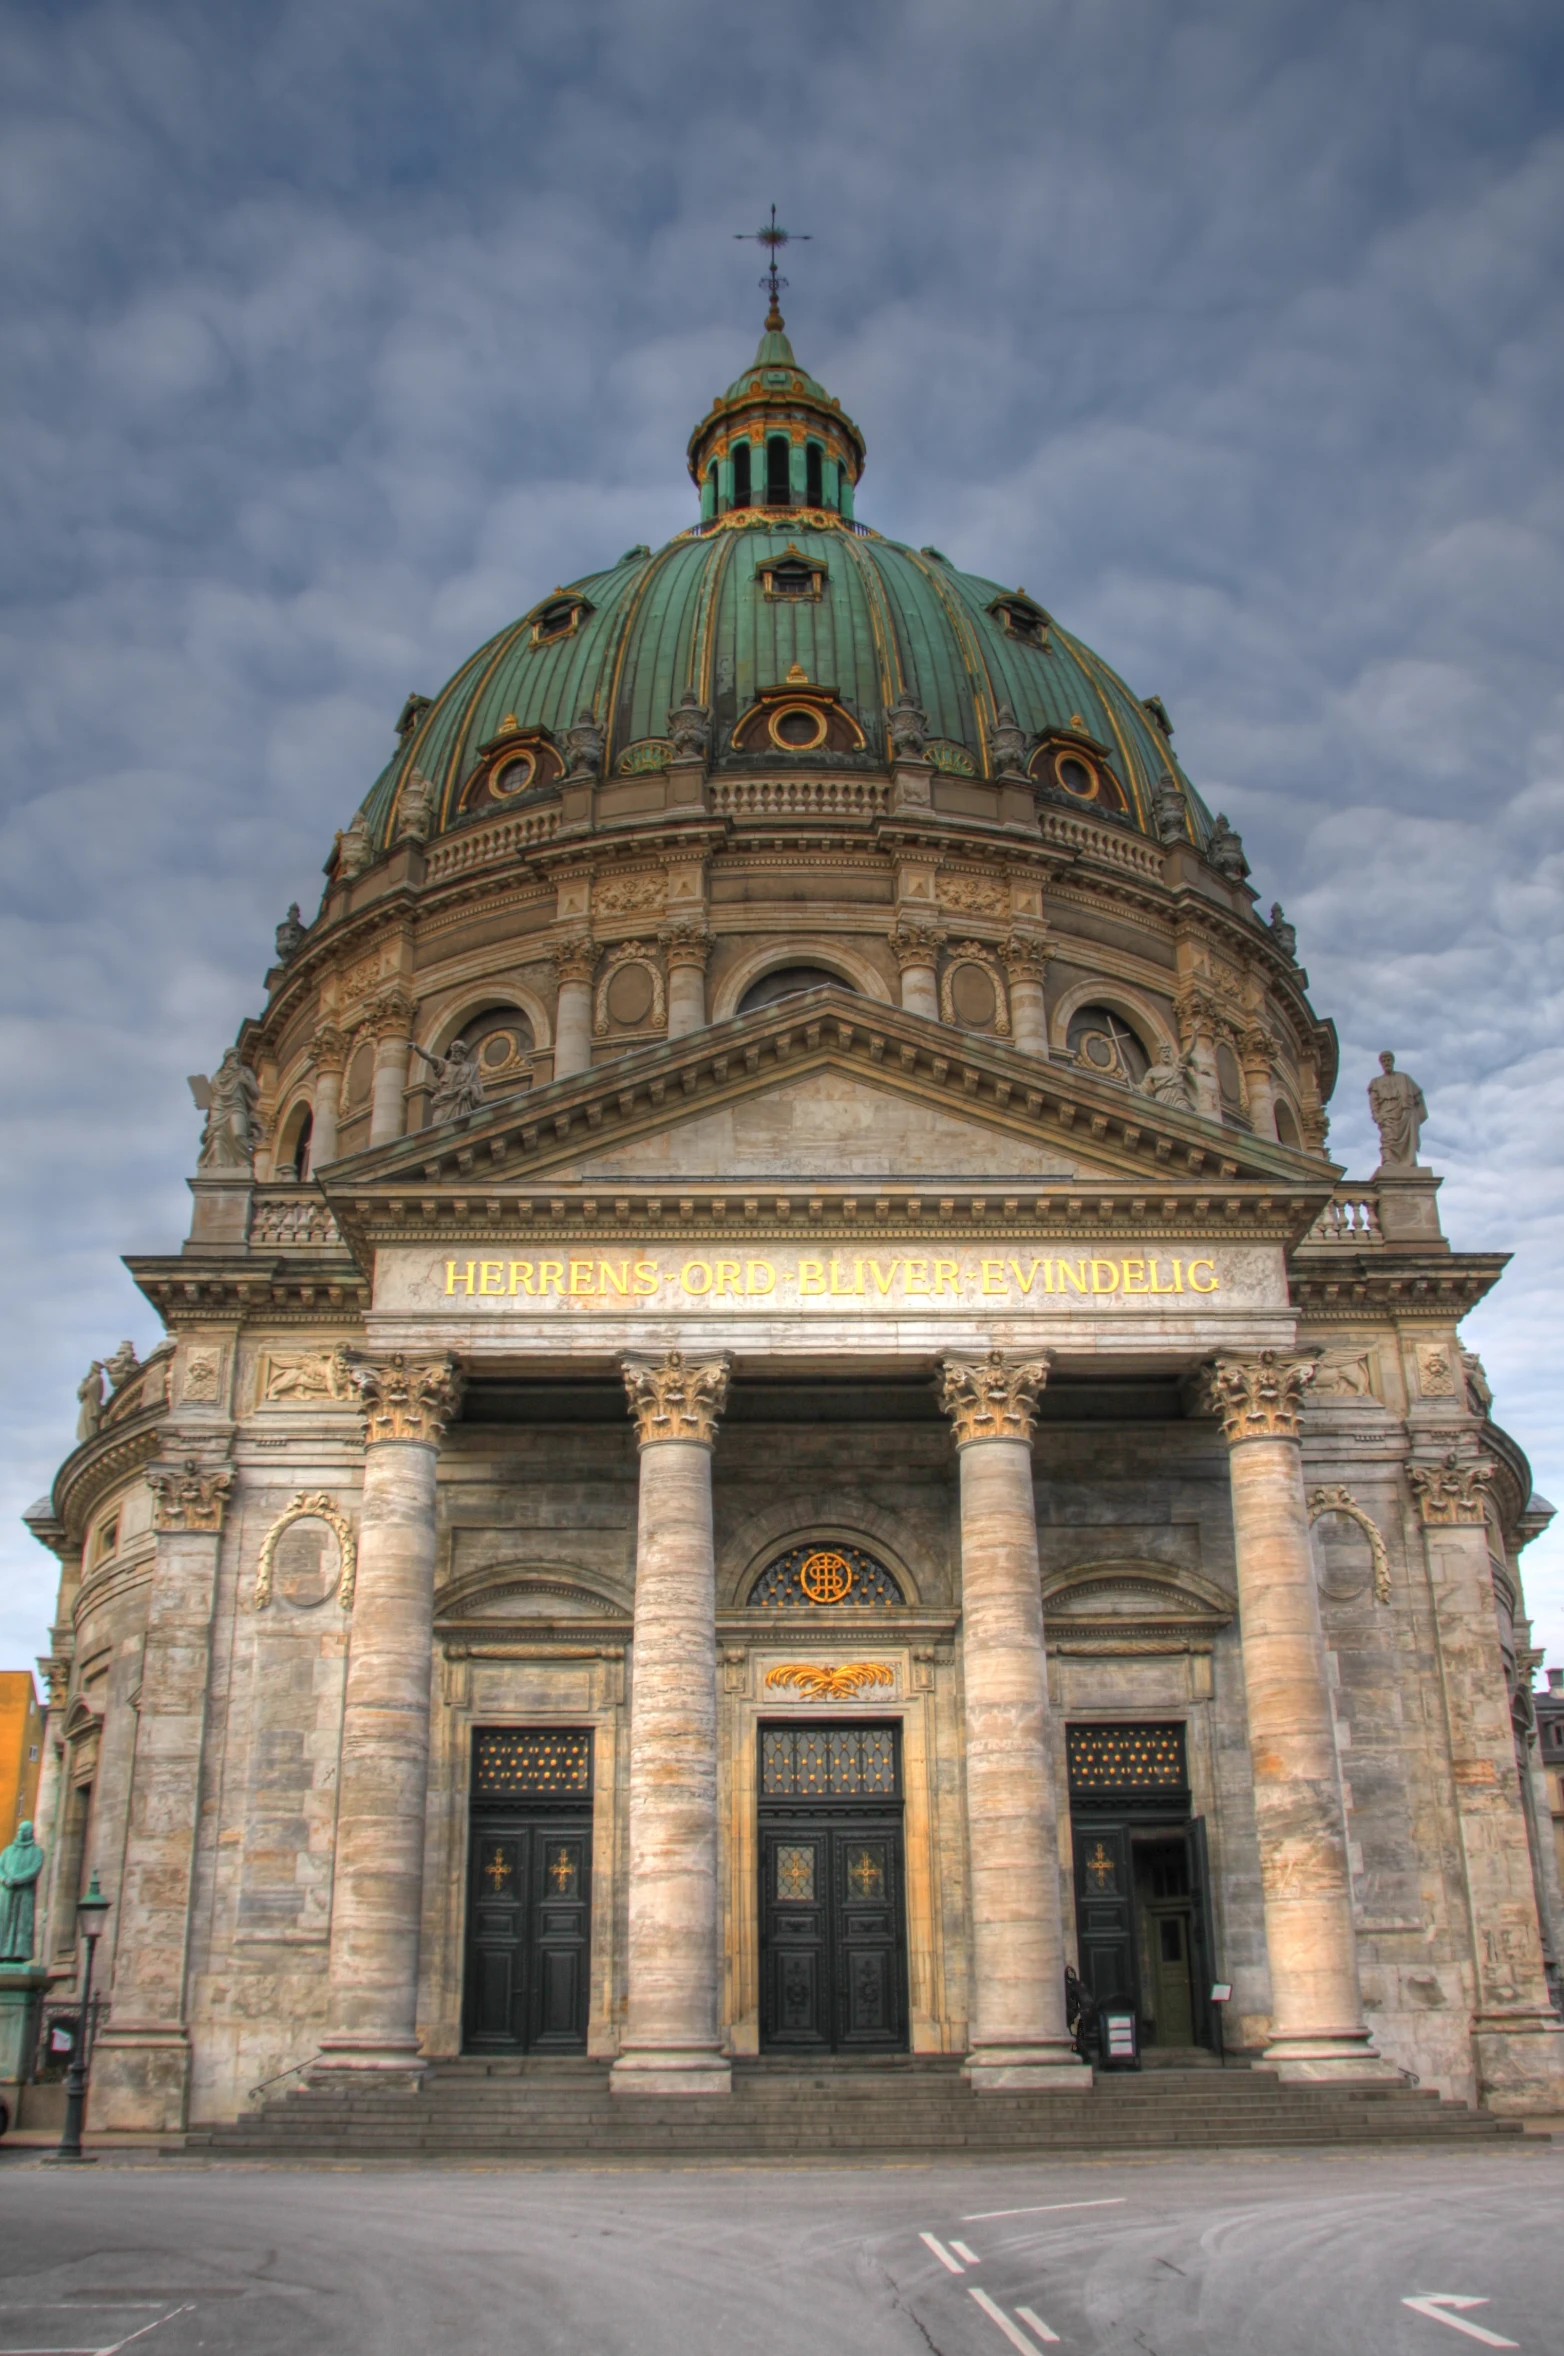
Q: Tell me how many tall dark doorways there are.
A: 3